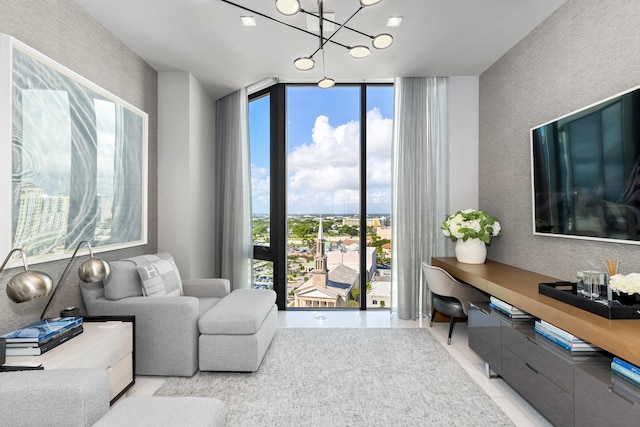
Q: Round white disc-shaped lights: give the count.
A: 6